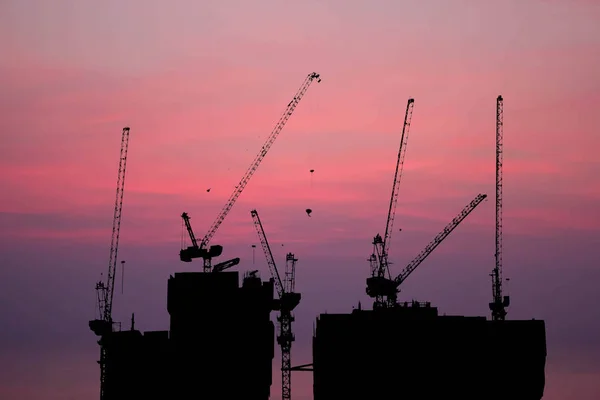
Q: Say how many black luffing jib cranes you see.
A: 6